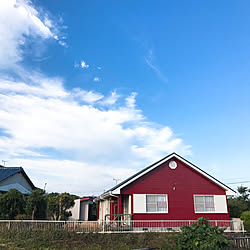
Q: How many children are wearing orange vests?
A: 0